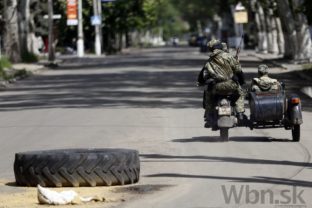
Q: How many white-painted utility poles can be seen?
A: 2